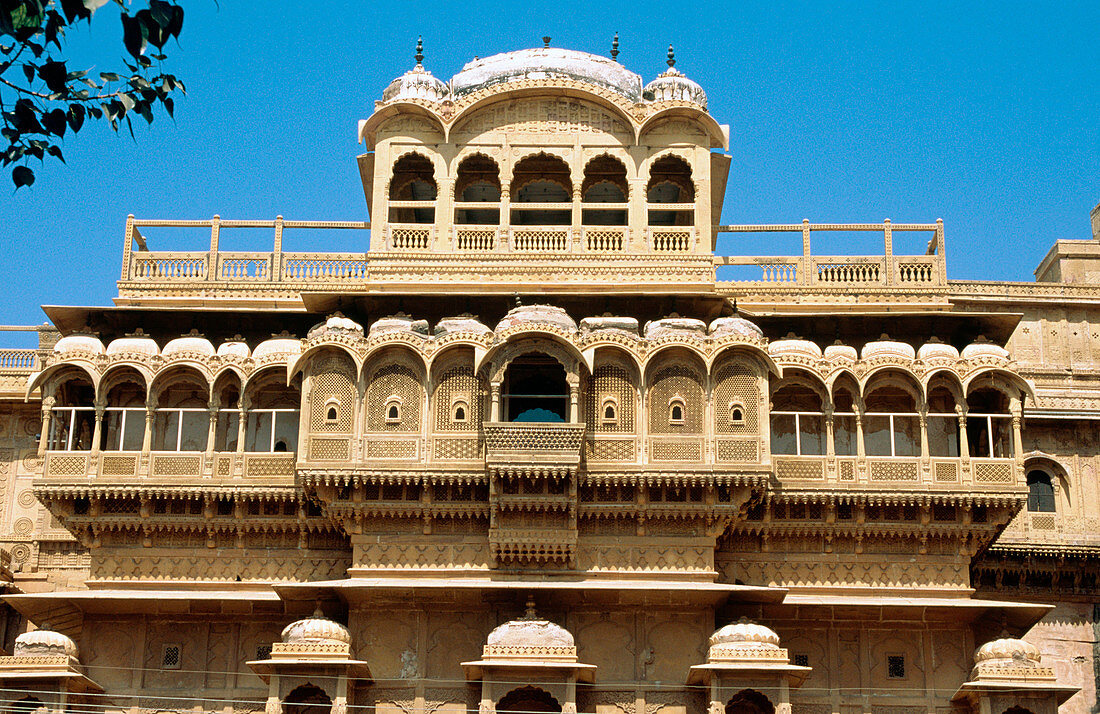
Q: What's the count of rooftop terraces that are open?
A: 2